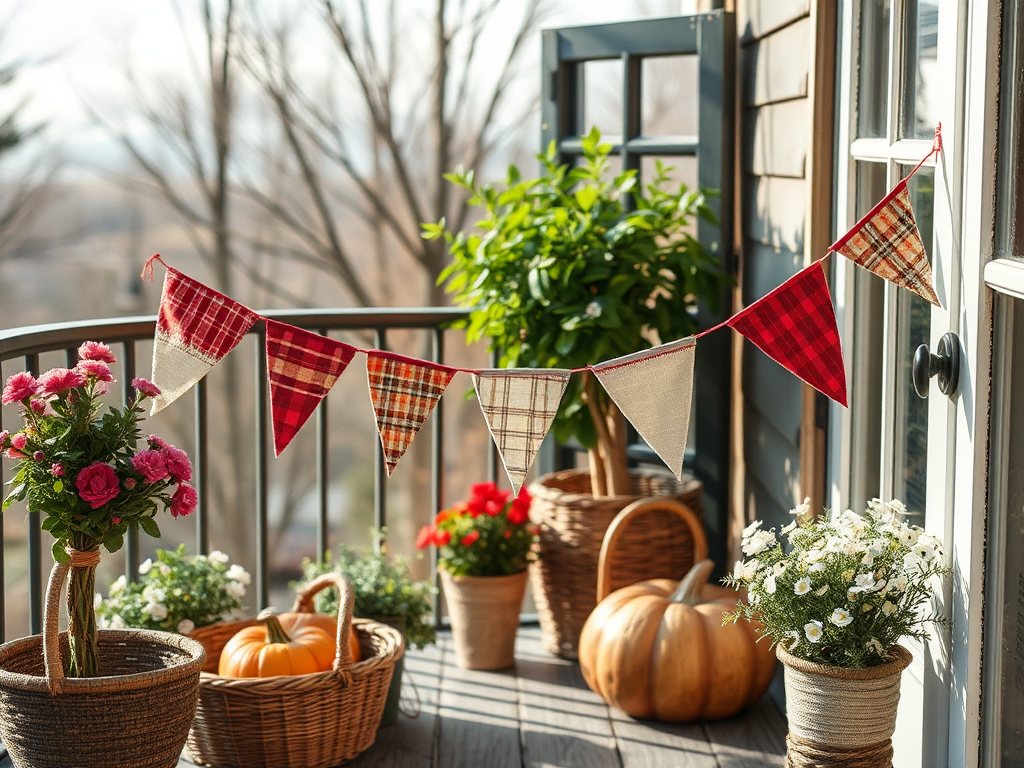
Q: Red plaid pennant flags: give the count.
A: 3